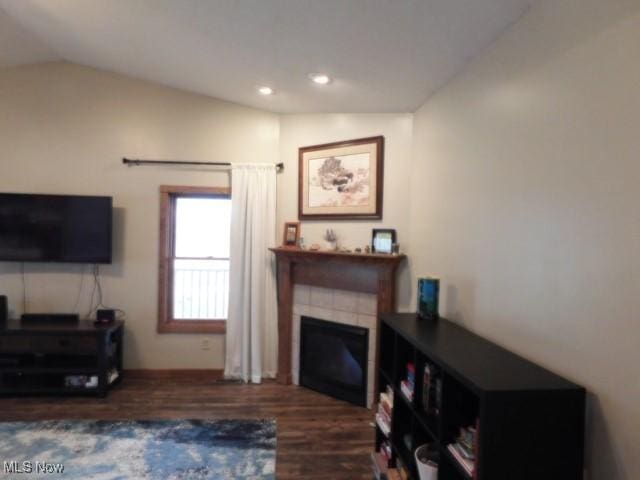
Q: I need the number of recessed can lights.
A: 2